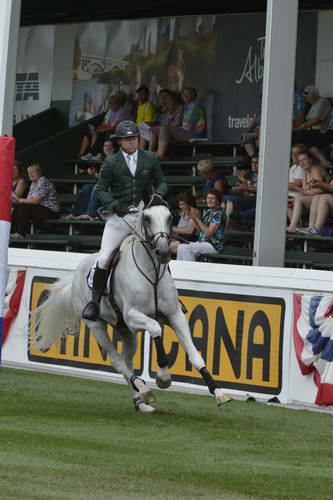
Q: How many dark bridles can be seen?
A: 1